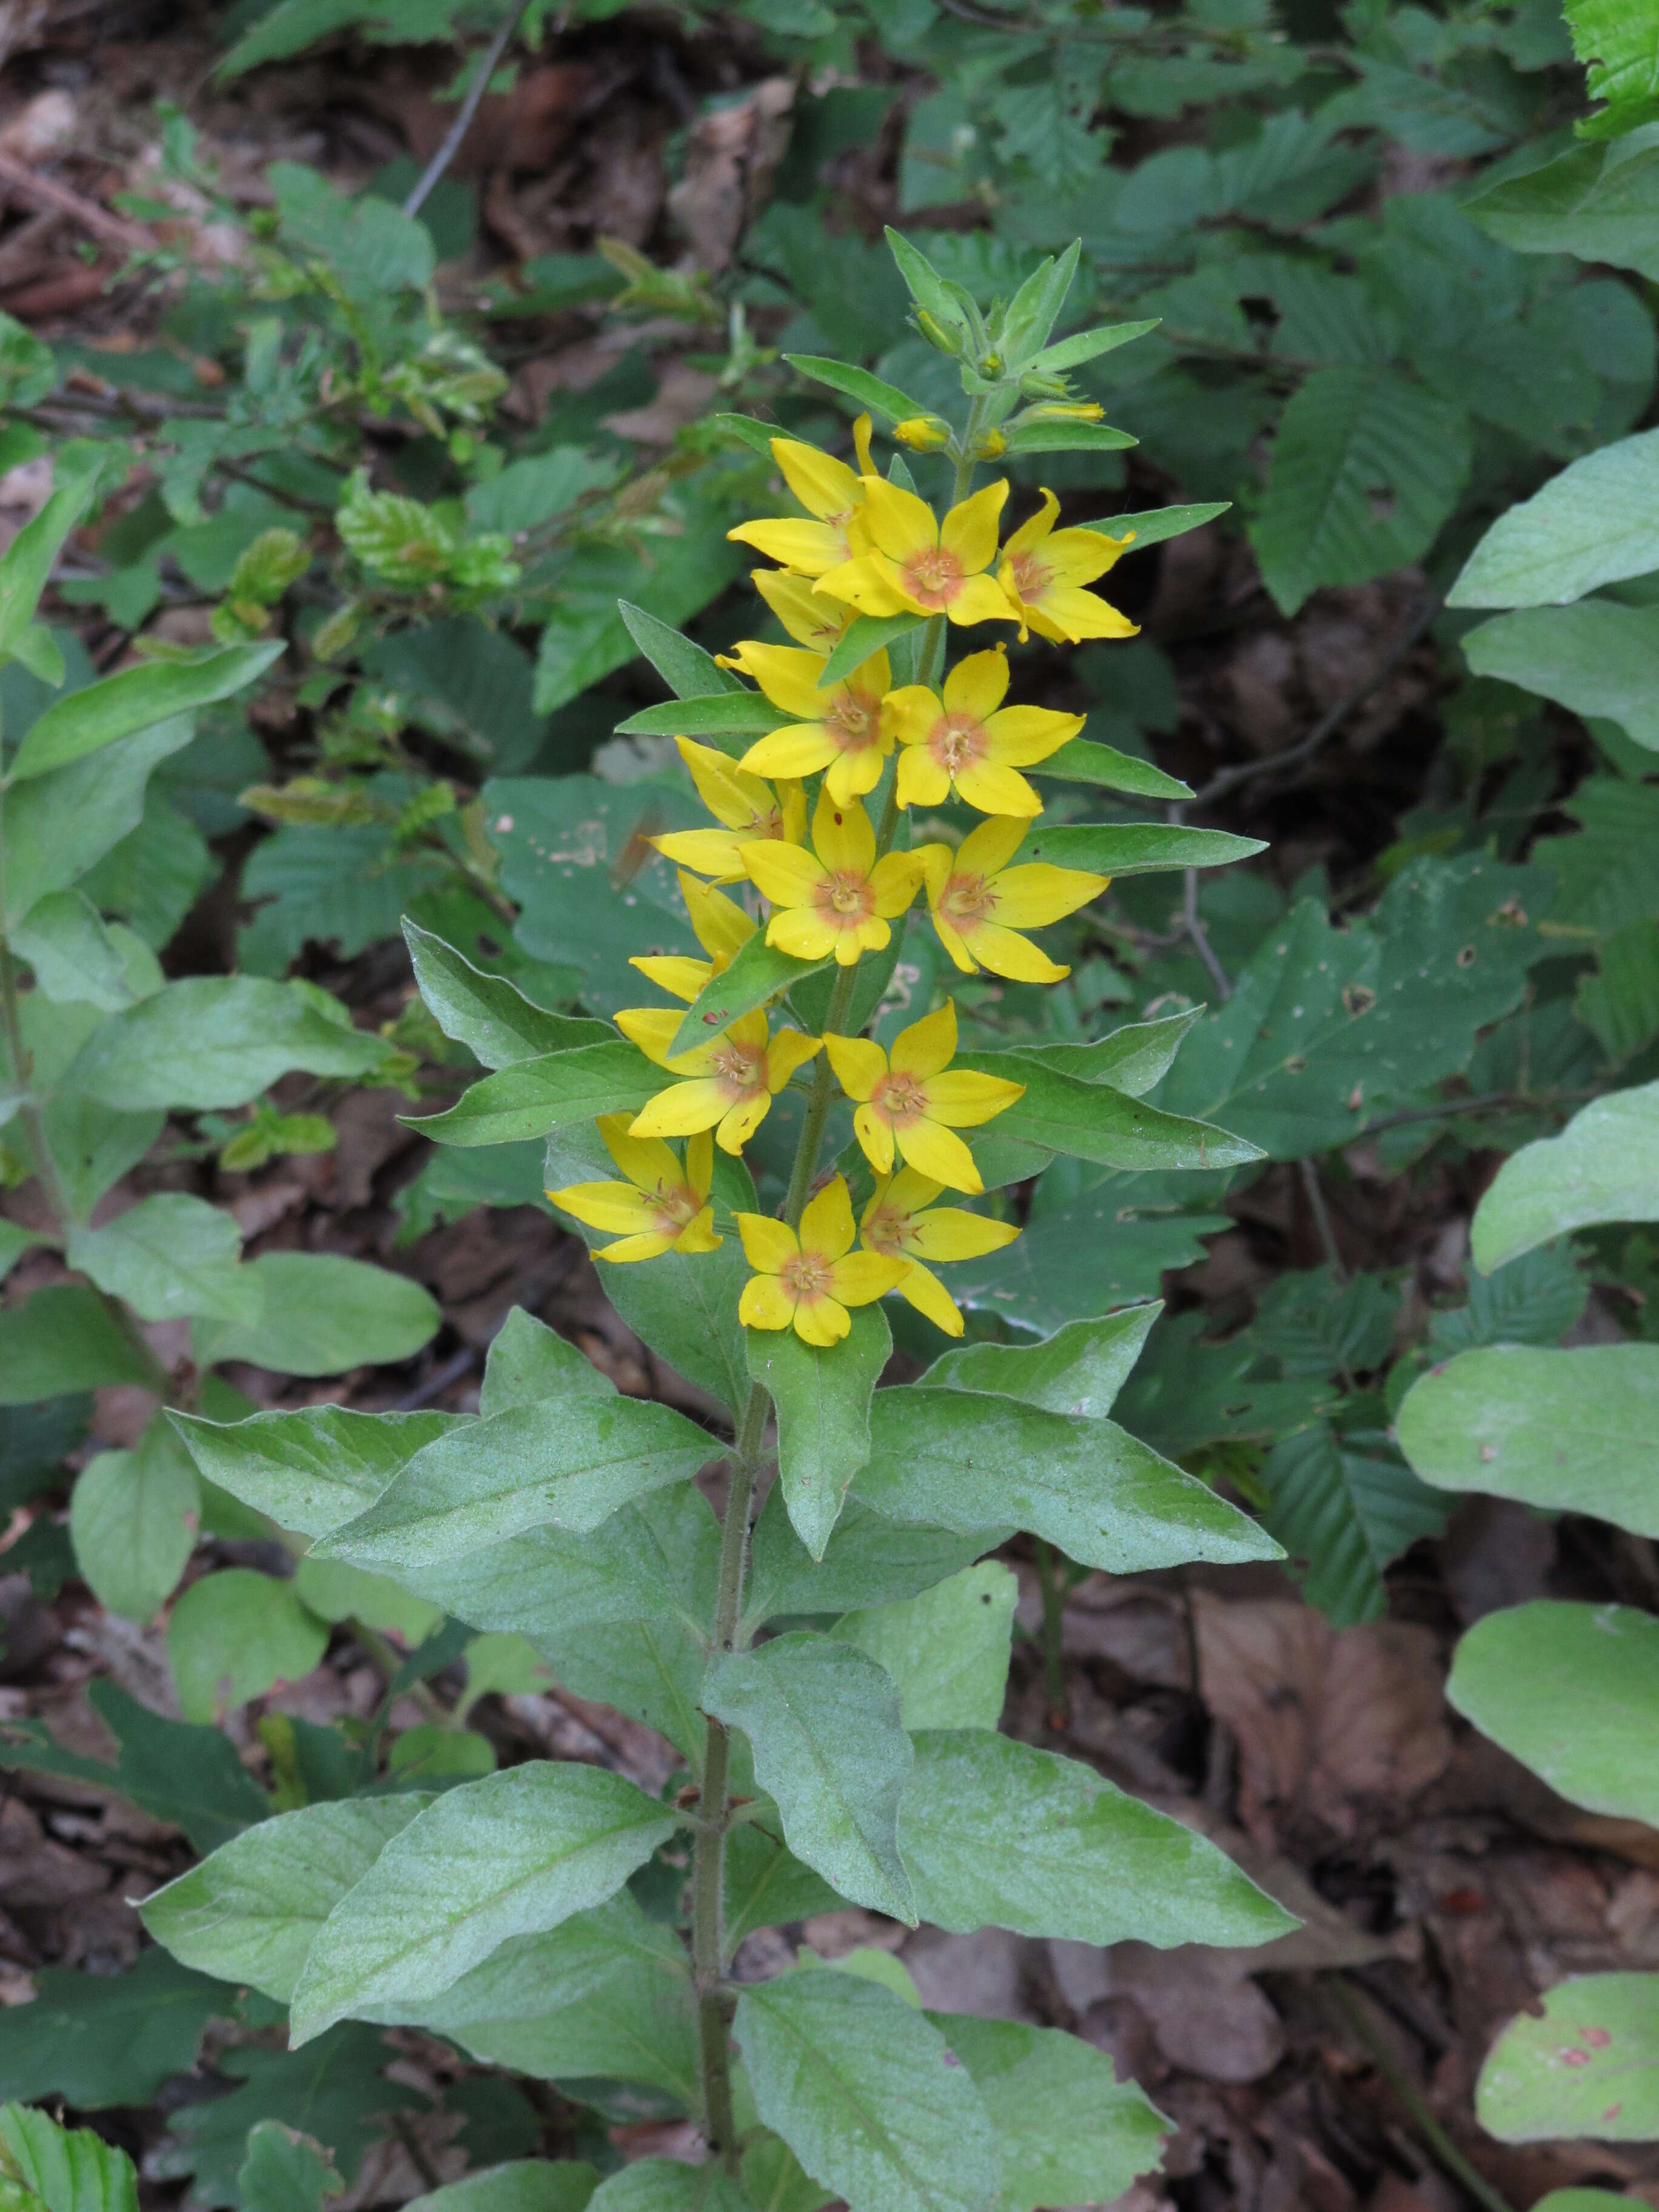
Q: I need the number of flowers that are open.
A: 15